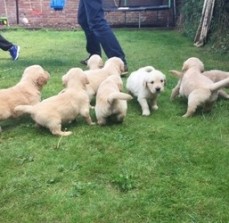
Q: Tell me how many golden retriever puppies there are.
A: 8